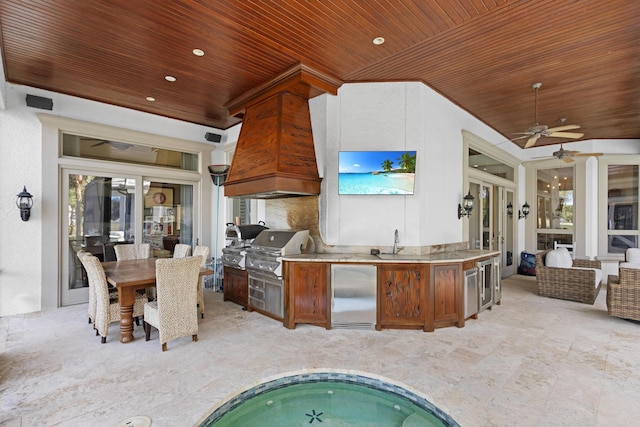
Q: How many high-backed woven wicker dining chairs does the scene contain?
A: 6